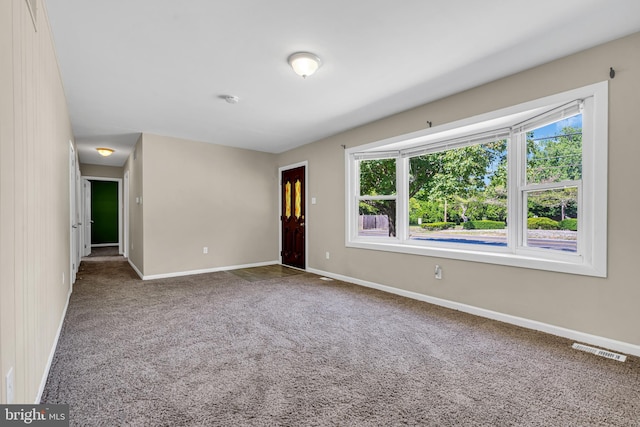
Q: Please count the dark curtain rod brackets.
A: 3